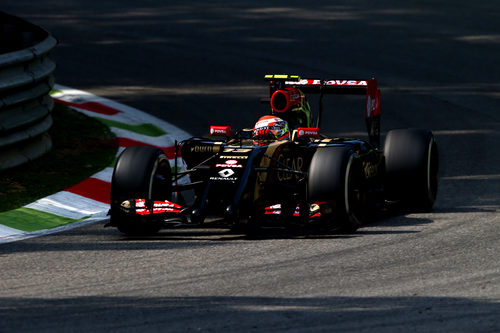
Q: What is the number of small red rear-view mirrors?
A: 2